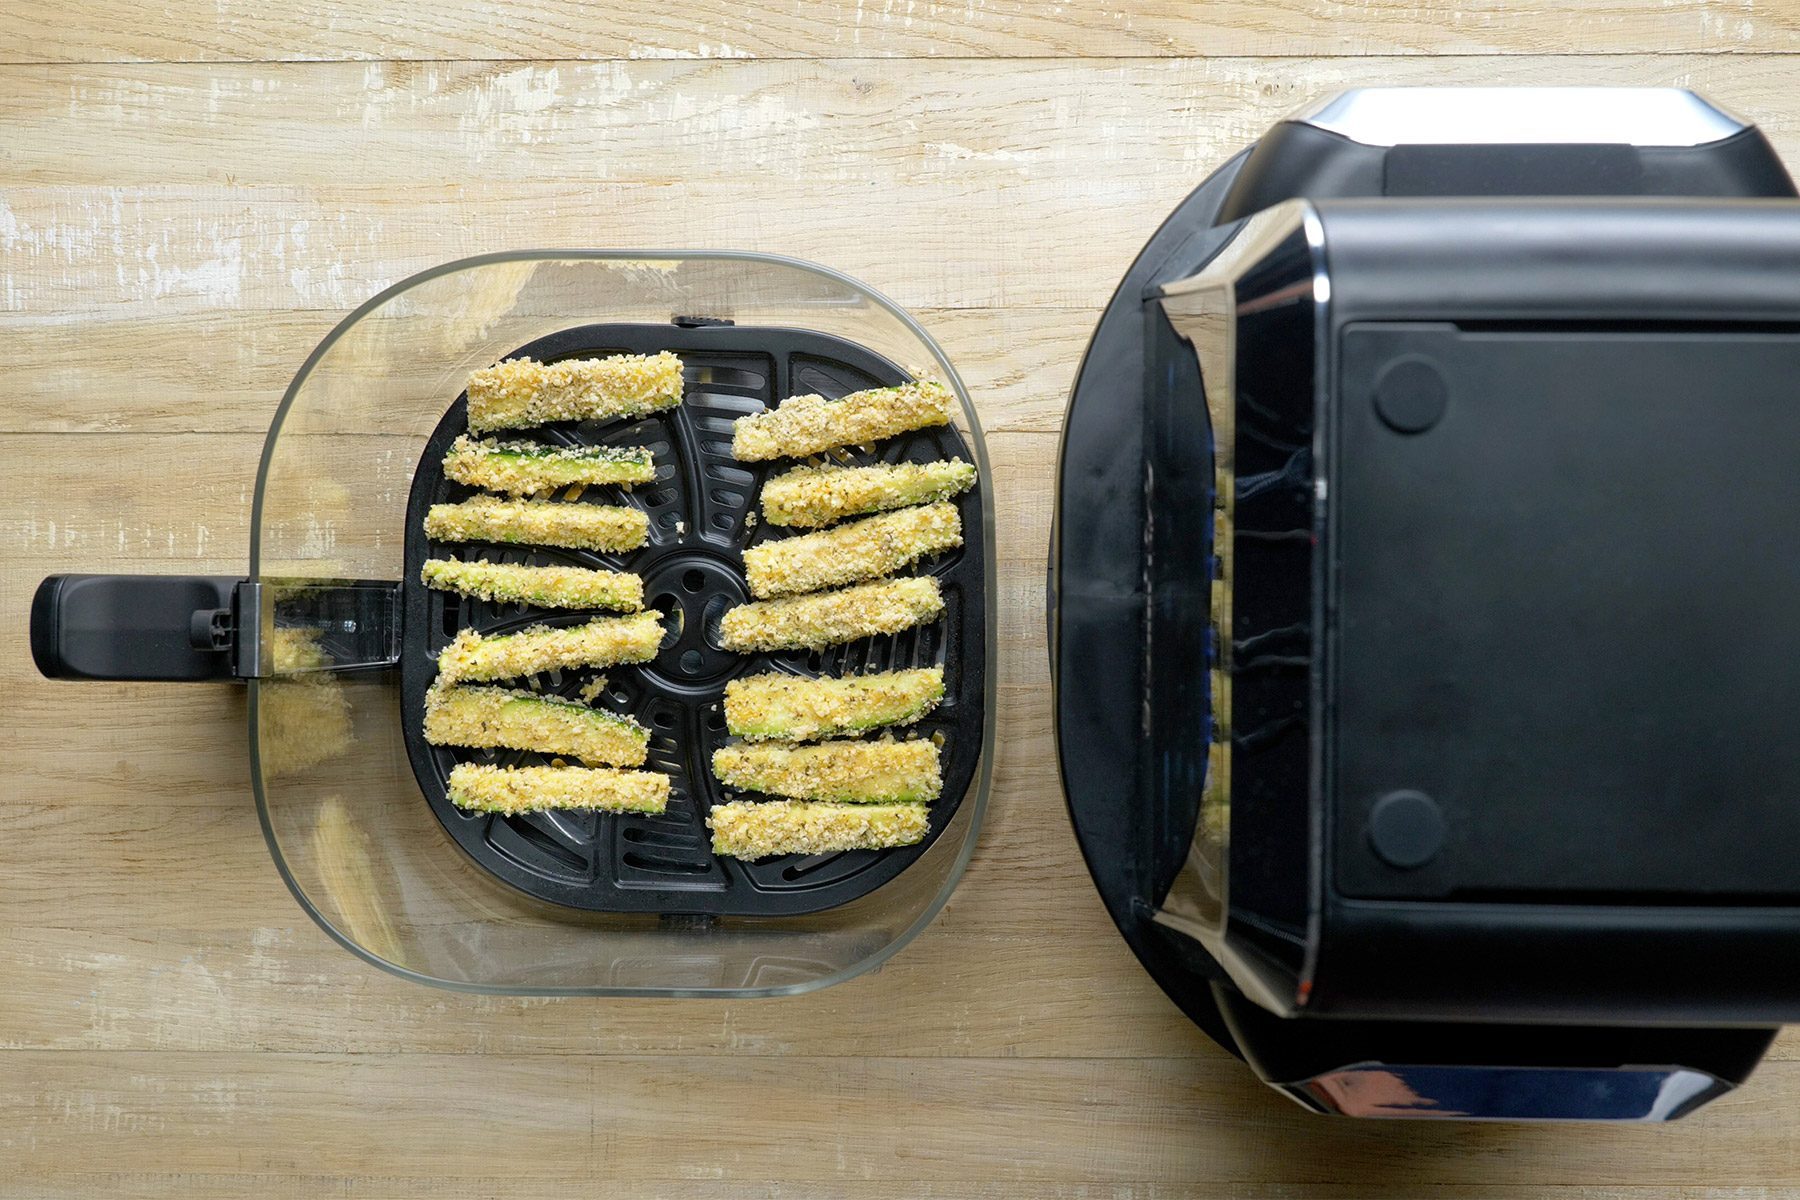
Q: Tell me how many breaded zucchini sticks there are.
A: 14